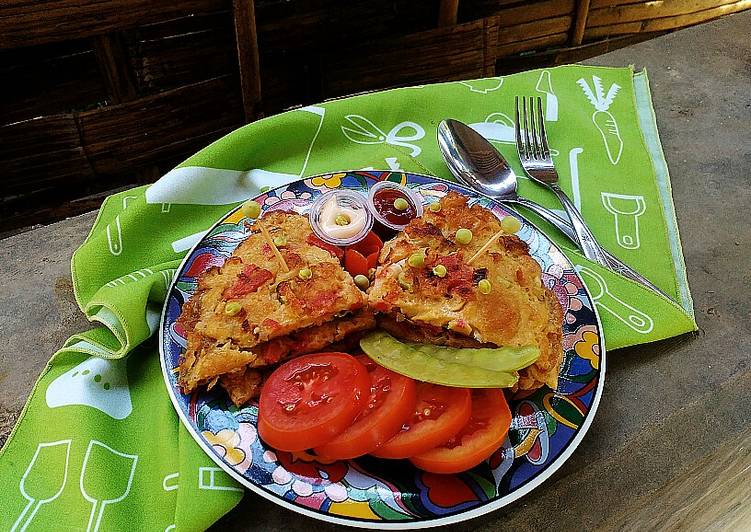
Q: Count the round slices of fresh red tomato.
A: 4